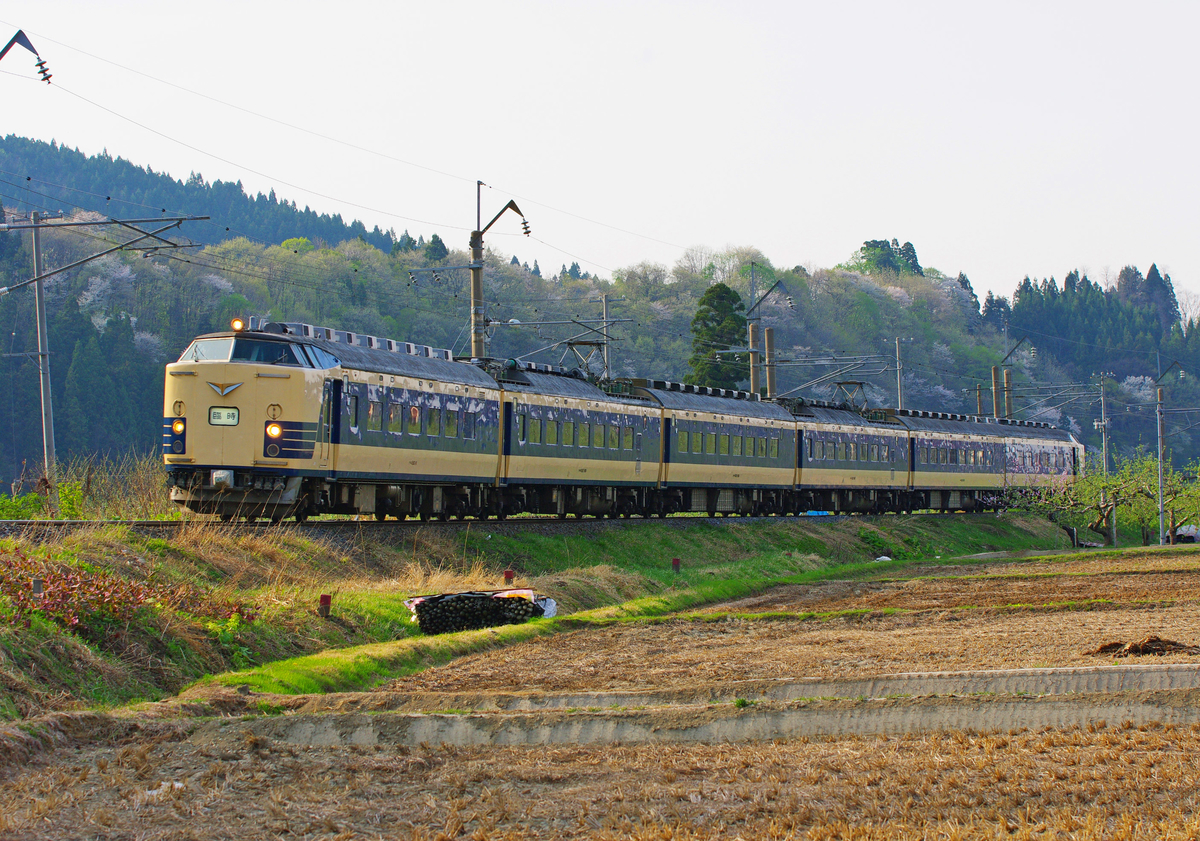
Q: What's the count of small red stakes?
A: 3